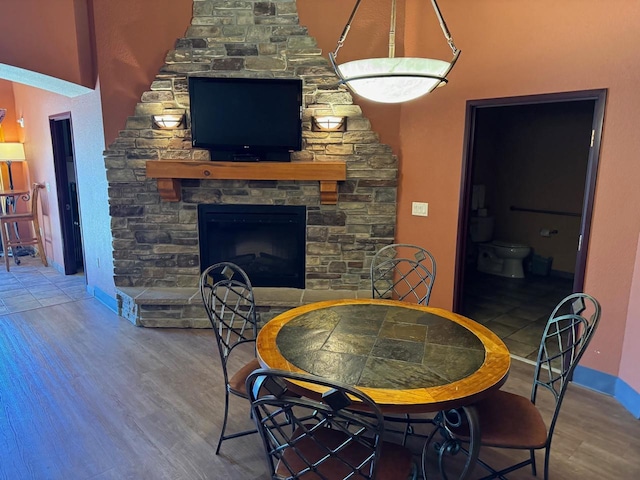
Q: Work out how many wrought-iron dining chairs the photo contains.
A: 4